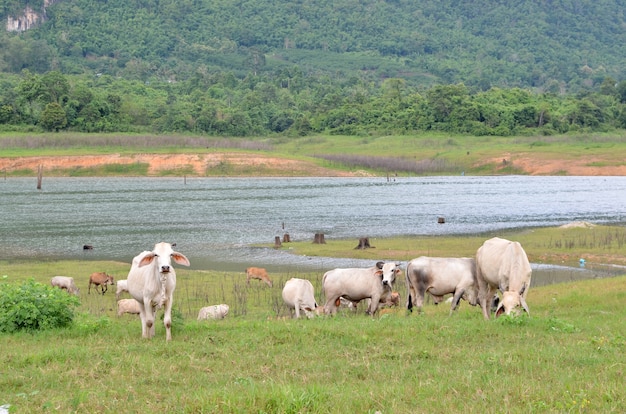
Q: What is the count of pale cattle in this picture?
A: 9